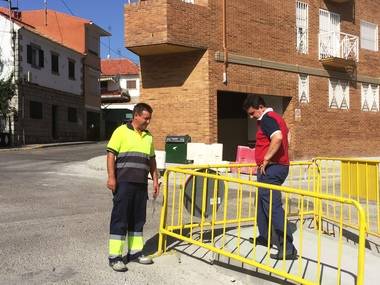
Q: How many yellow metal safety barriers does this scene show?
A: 3